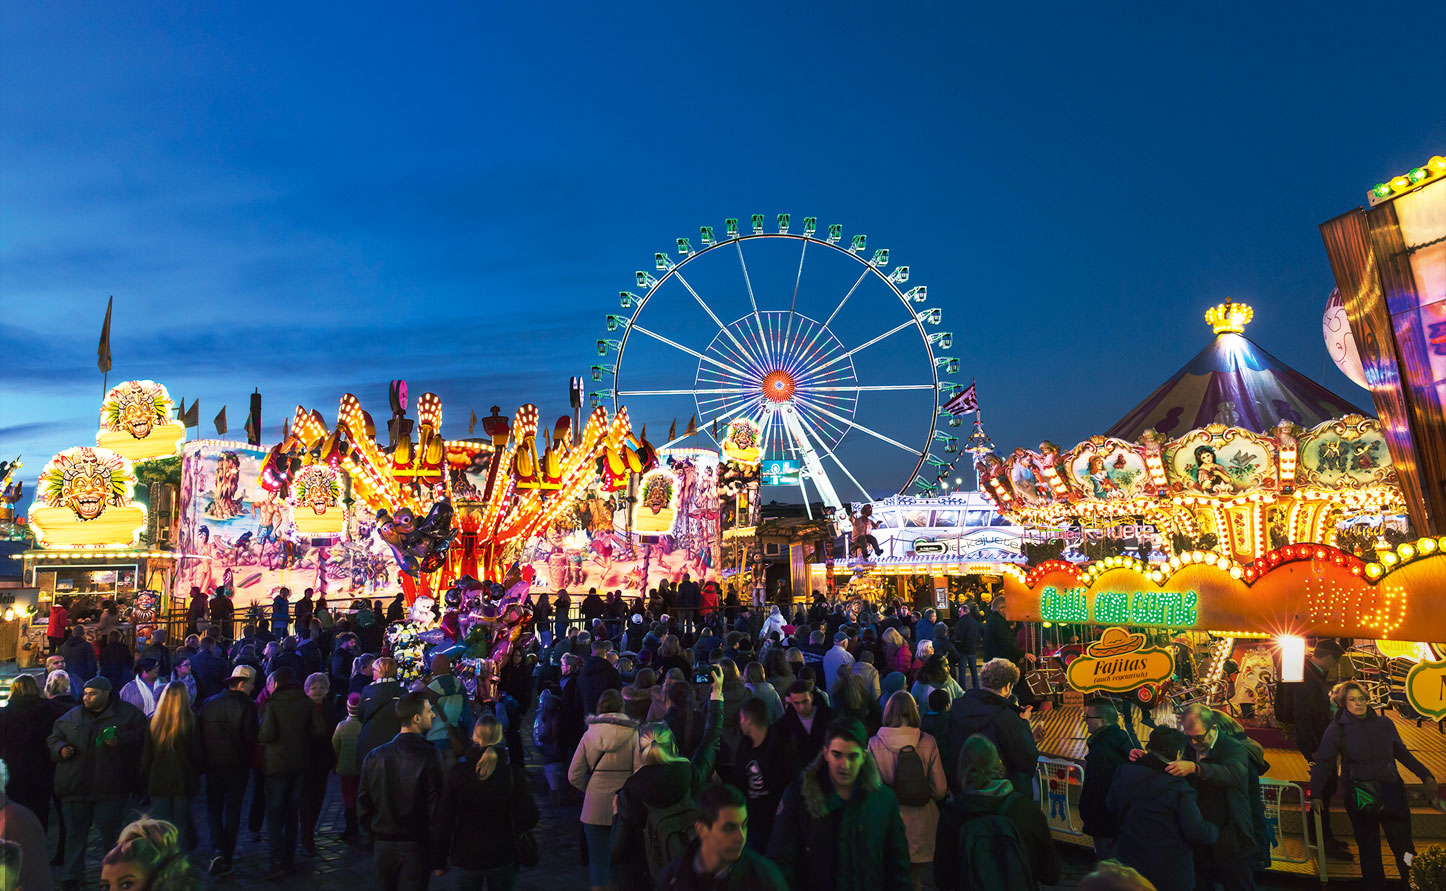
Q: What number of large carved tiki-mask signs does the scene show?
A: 5